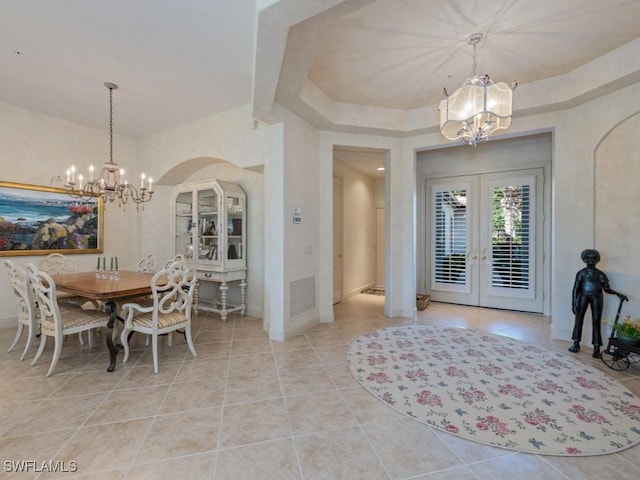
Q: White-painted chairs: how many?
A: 6